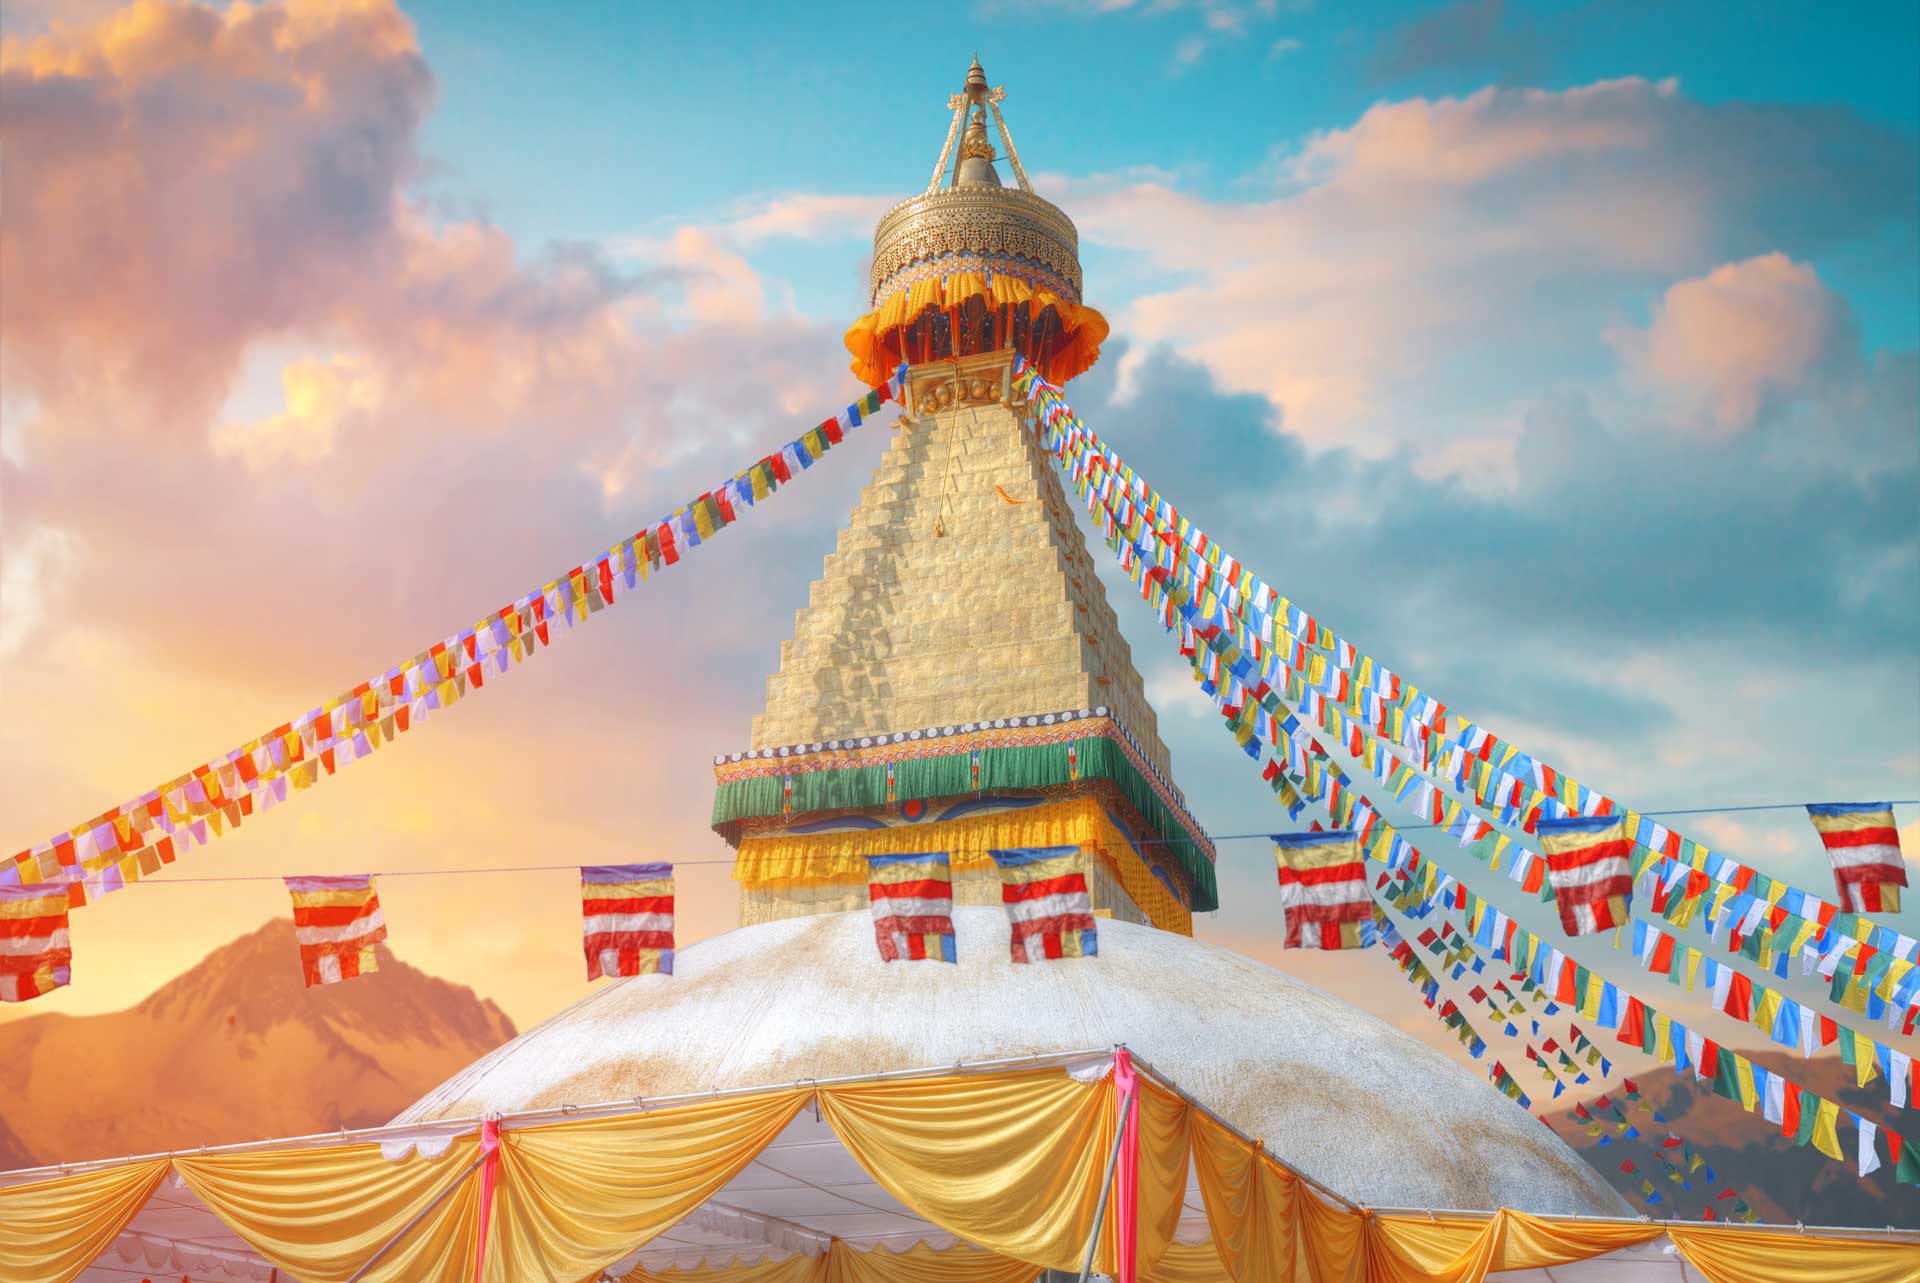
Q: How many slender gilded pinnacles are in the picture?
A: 1